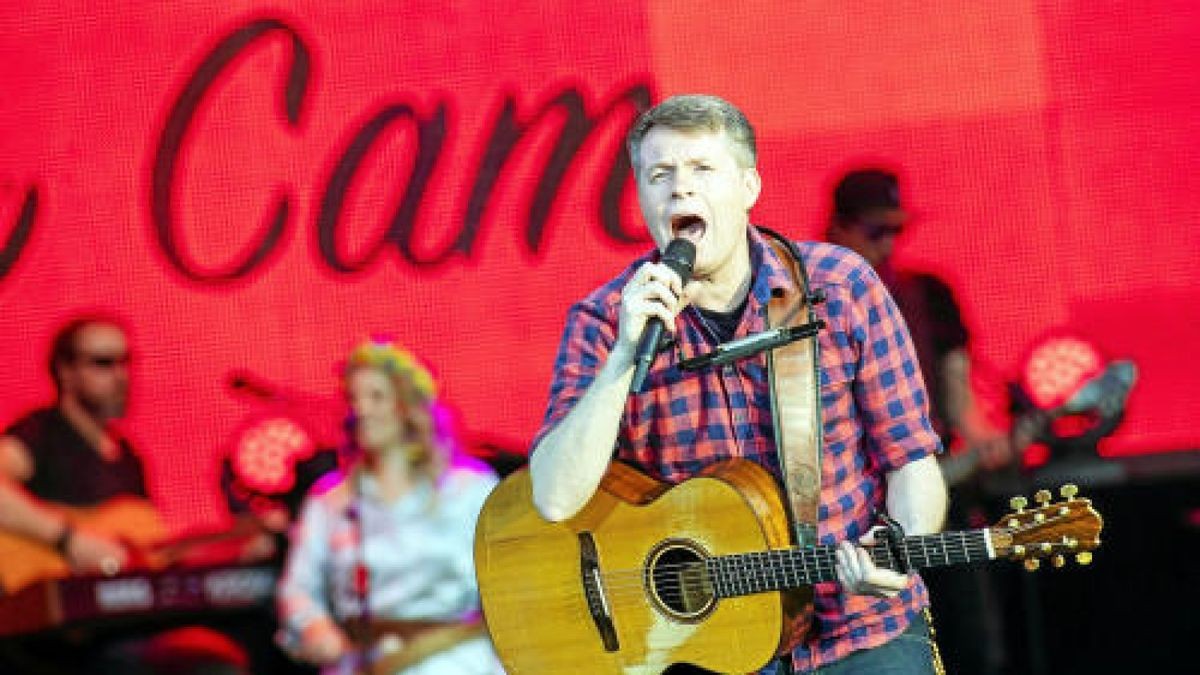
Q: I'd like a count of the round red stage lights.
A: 2